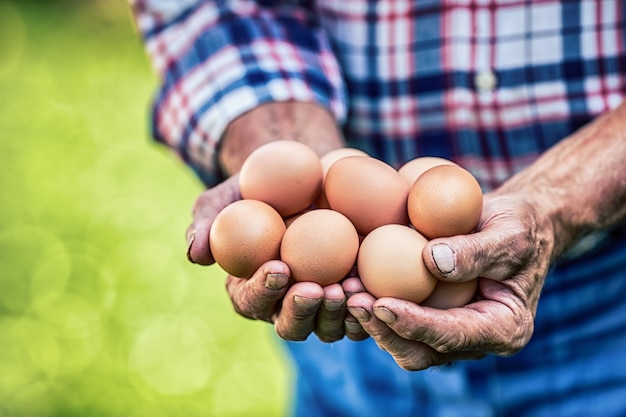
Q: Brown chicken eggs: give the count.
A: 9